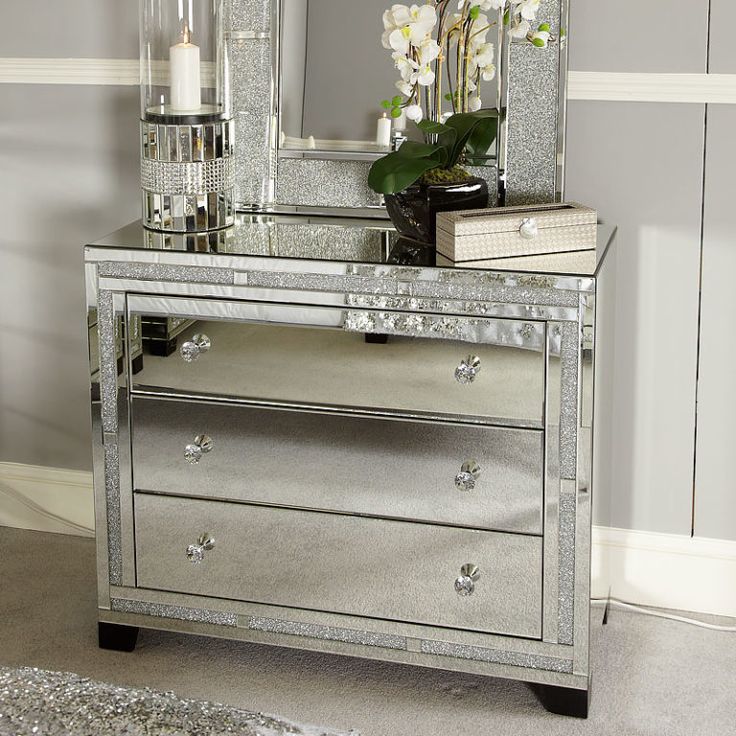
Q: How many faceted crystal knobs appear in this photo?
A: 6